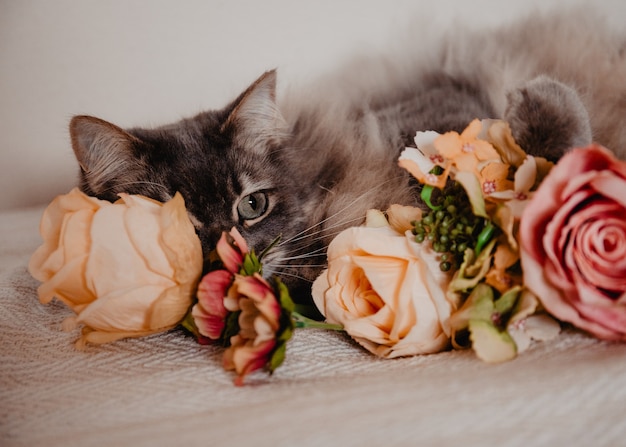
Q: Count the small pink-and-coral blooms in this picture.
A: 3